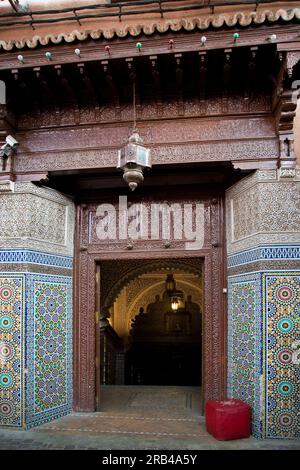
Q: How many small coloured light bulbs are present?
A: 9